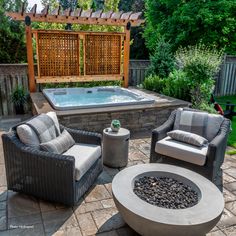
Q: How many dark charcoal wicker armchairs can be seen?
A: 2